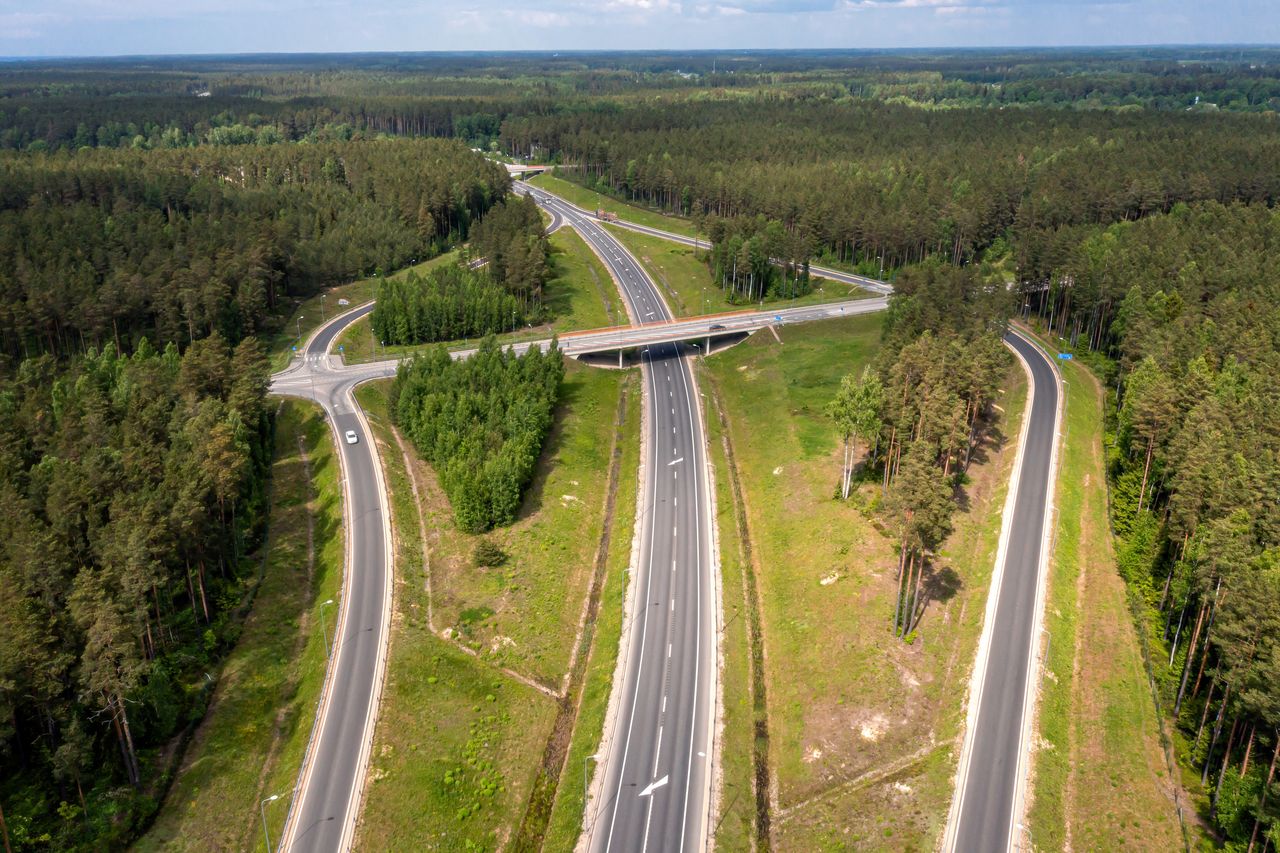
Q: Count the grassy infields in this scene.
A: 4